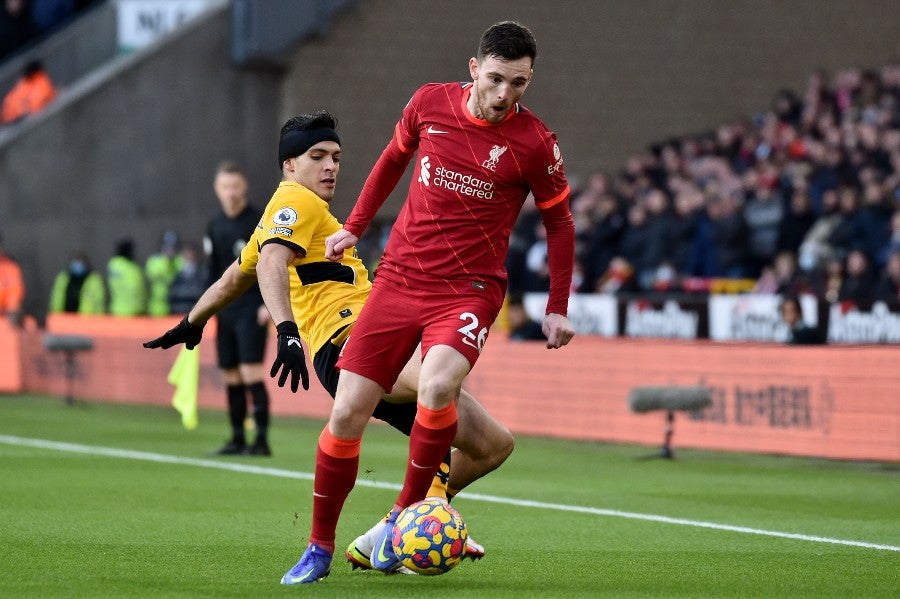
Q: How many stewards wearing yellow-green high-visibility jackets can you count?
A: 3